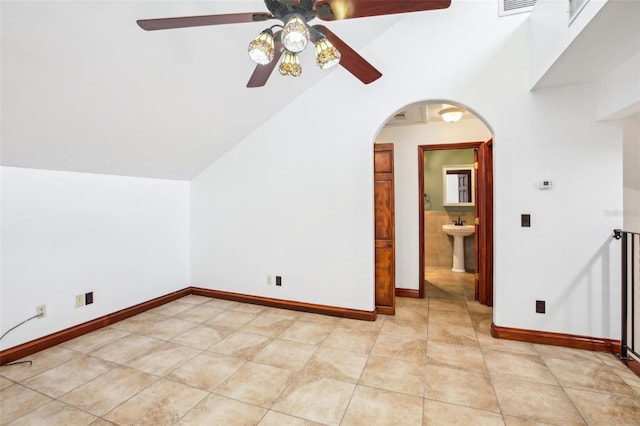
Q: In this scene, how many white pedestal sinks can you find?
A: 1